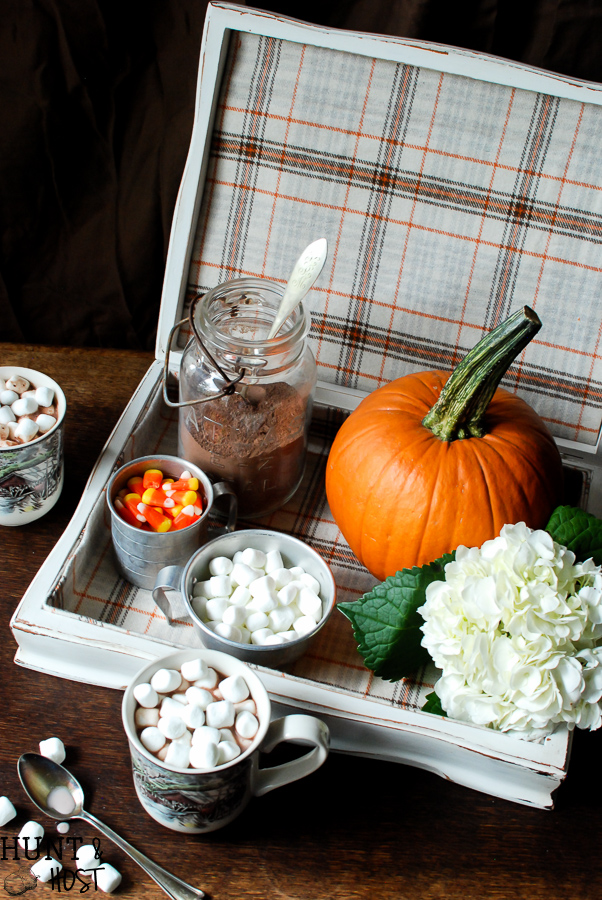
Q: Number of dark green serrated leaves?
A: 3